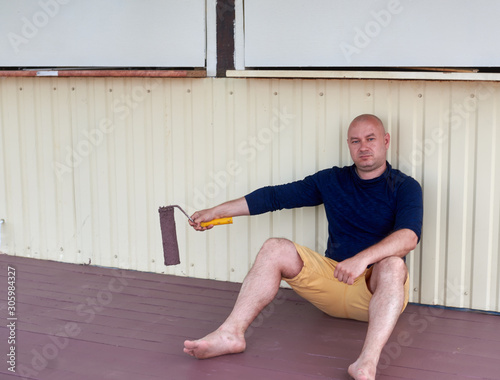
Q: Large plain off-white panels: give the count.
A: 2